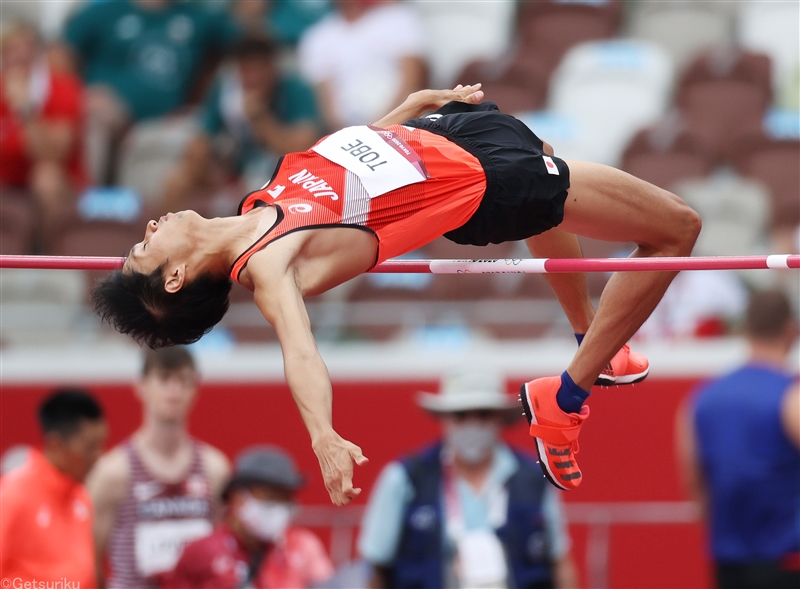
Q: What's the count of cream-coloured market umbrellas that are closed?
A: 0